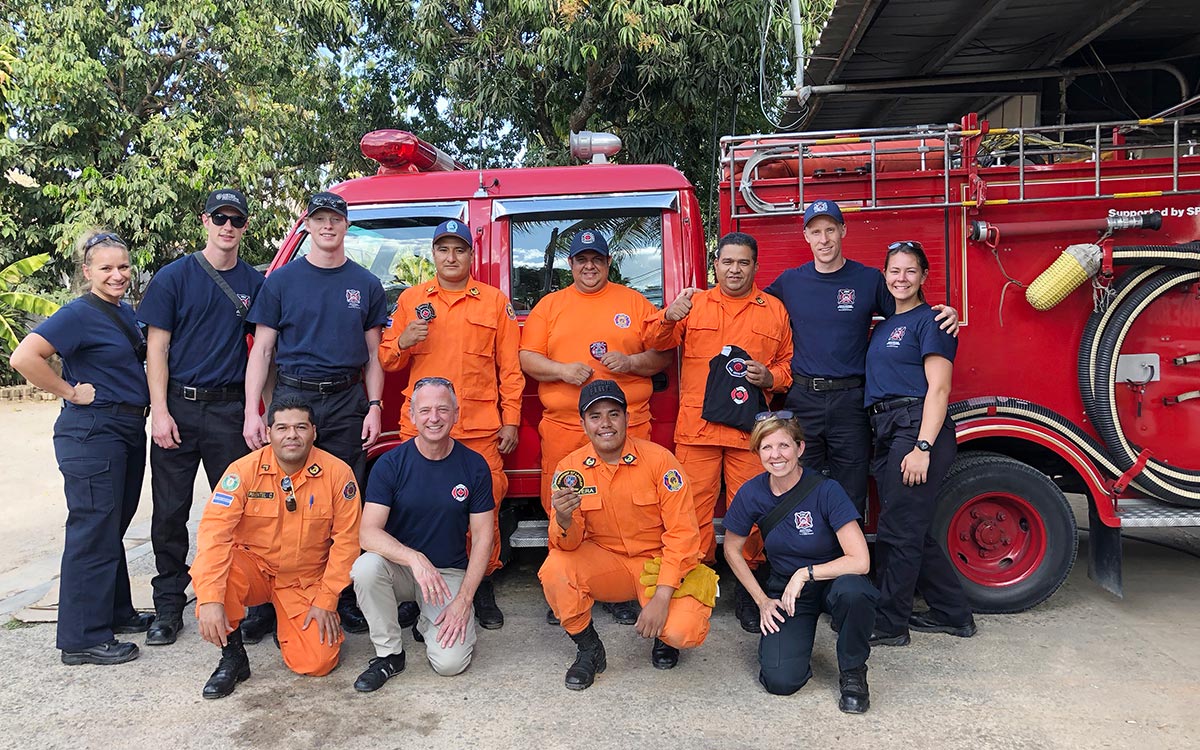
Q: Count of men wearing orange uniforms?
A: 5